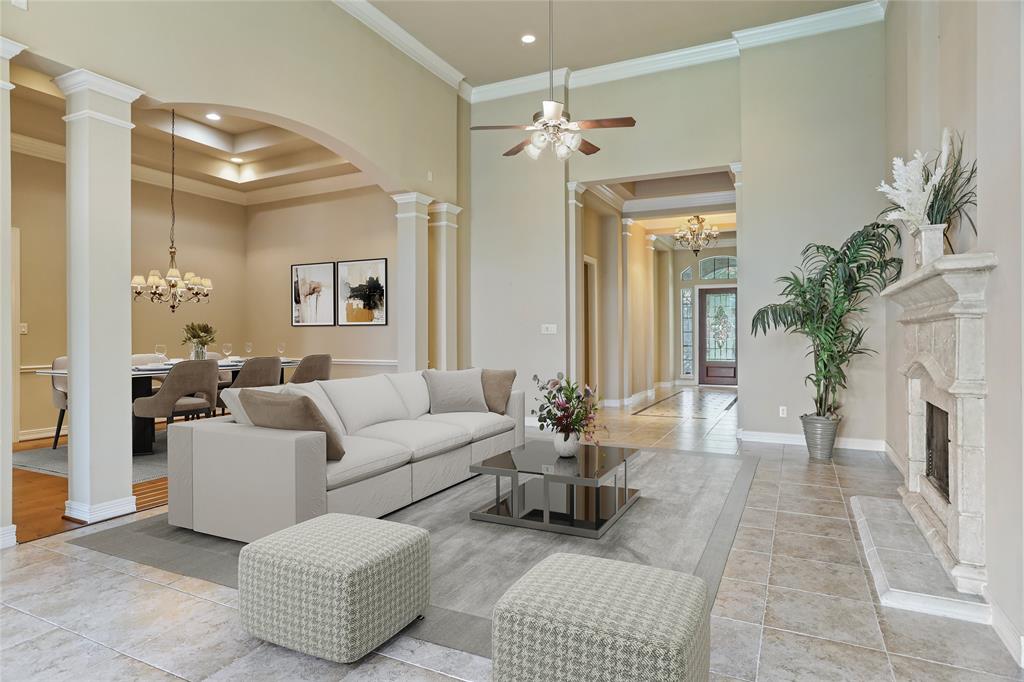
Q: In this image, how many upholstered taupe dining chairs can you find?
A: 6